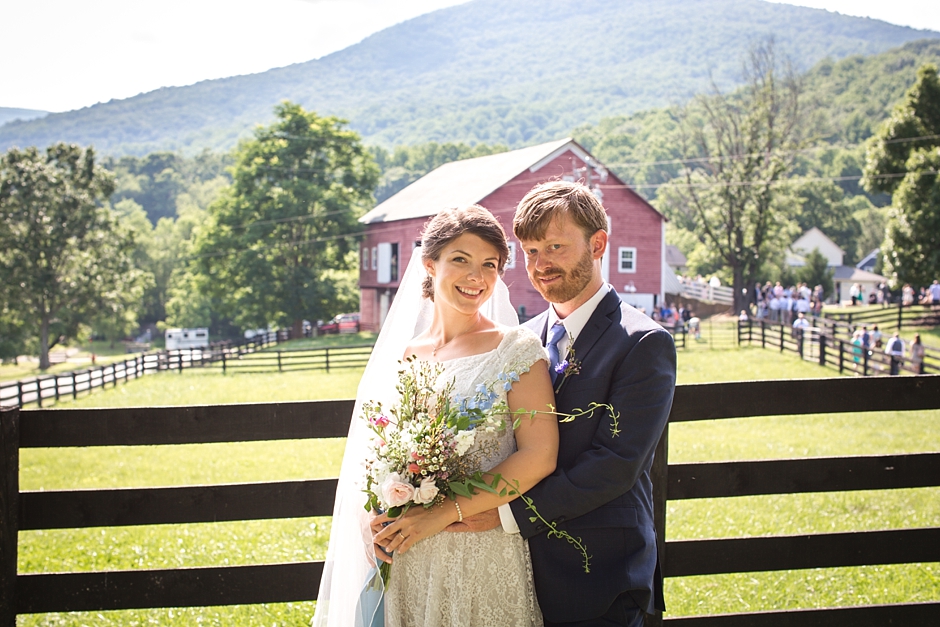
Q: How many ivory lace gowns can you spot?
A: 1